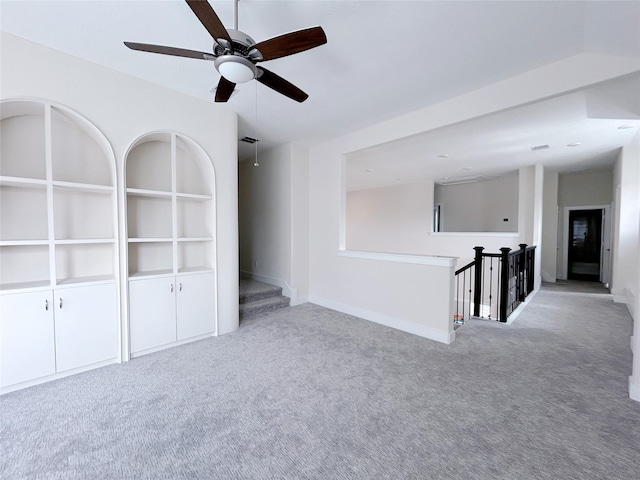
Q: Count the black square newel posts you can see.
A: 3